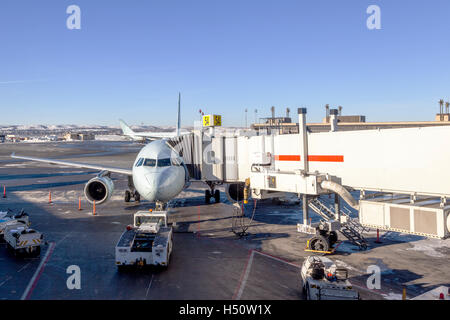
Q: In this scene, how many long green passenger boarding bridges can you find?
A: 0